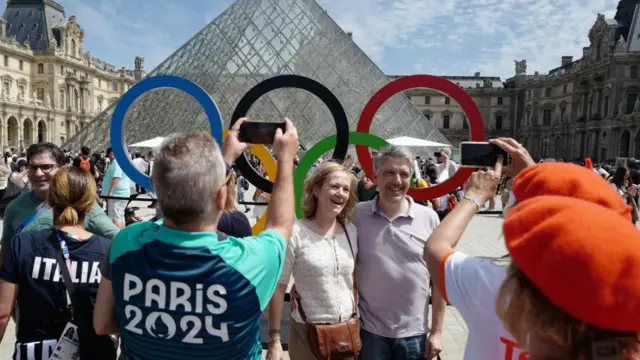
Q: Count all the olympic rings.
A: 5